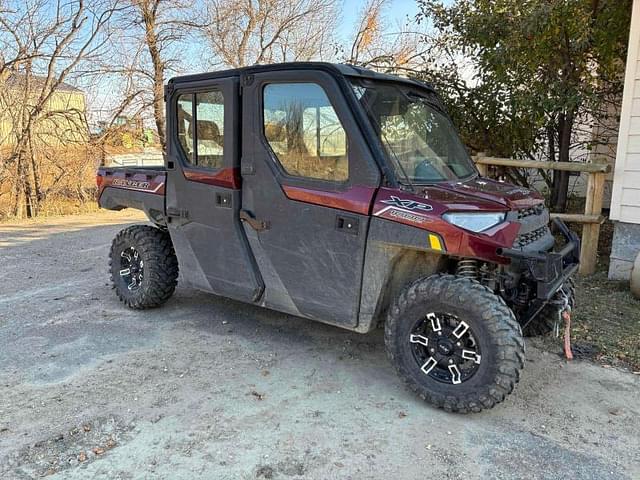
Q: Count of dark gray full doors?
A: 2